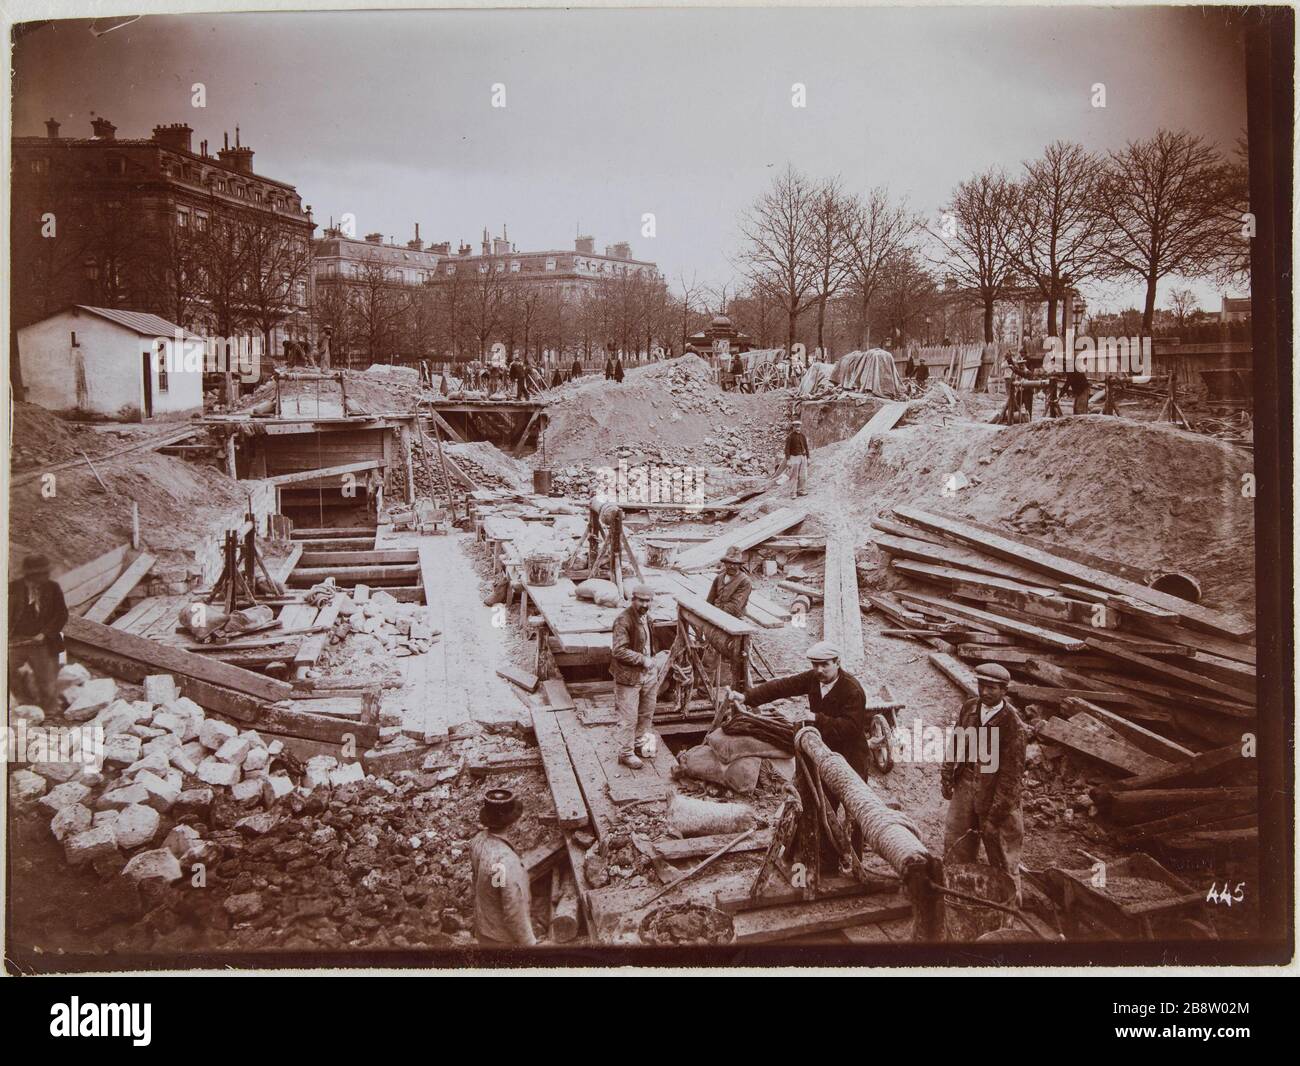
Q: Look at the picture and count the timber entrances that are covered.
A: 2